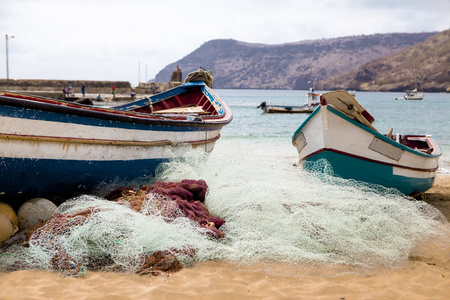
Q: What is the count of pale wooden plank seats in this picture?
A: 1